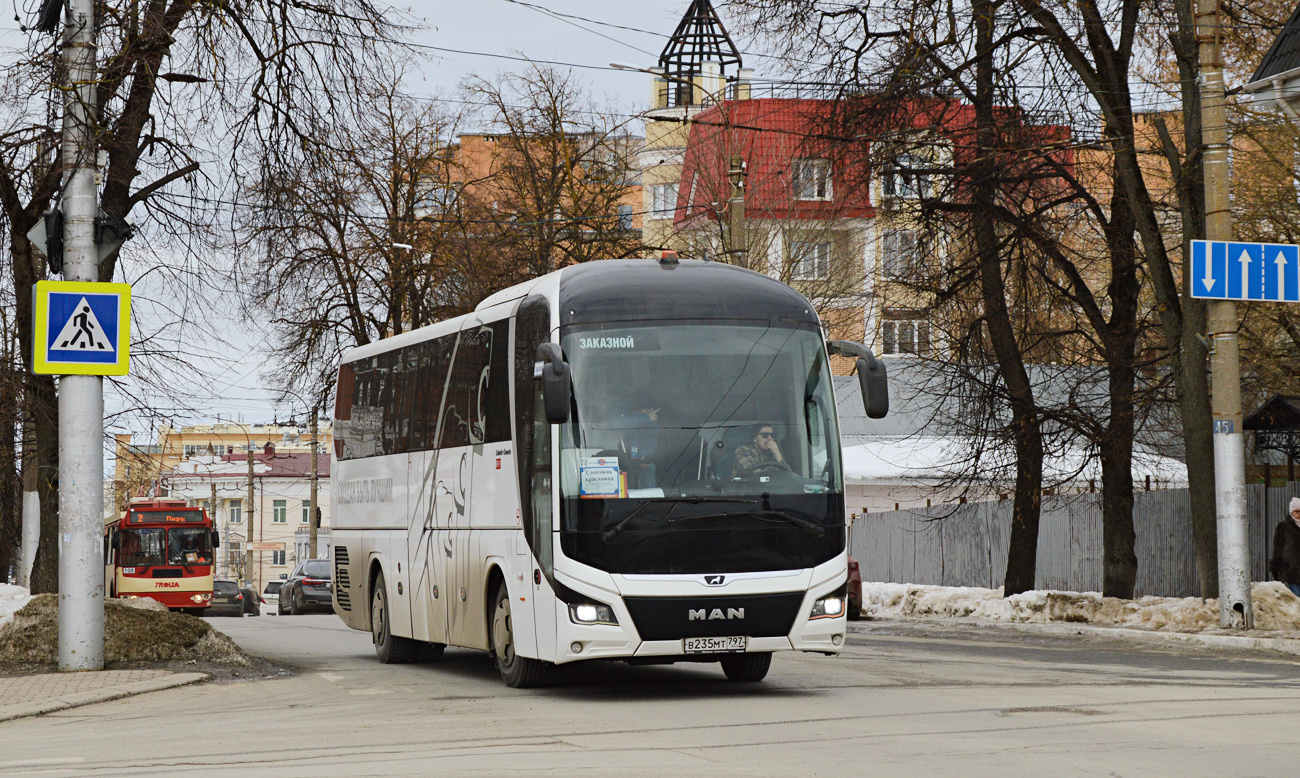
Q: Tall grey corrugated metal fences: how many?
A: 1